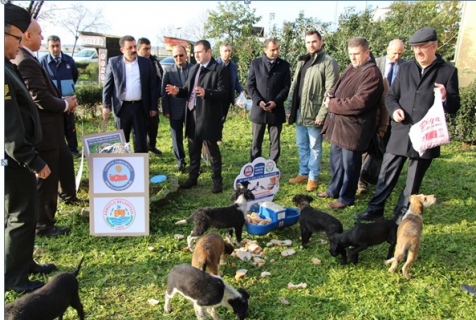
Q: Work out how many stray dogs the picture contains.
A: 7